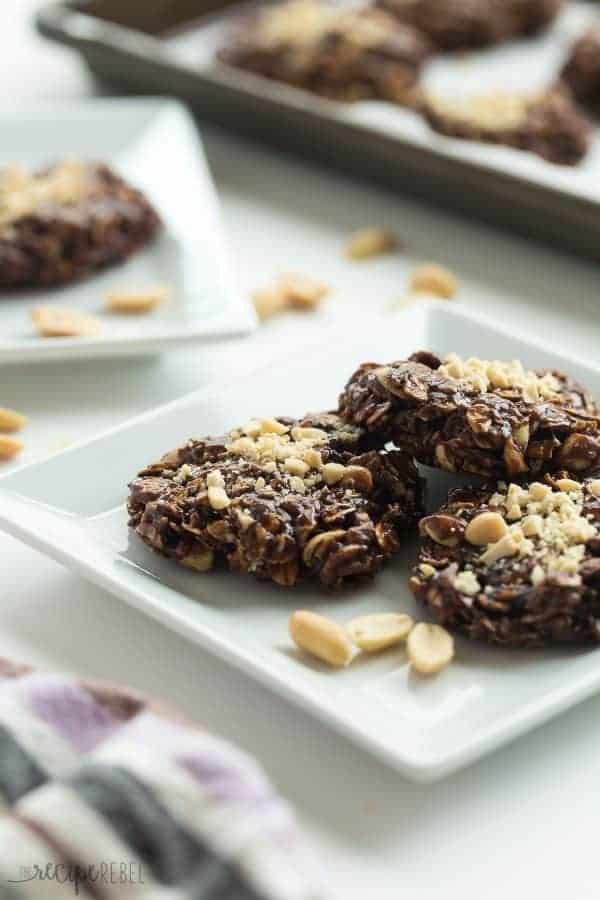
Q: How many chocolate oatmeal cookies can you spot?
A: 8